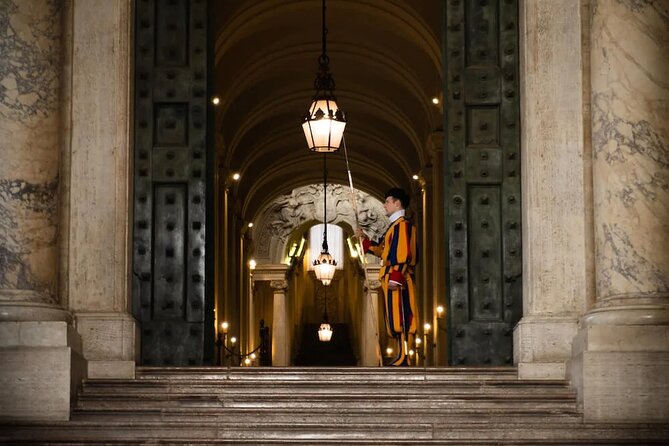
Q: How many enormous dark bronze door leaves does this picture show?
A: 2